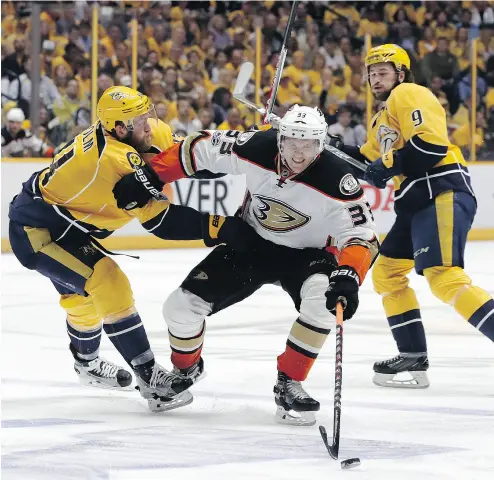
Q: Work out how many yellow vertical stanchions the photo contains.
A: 5